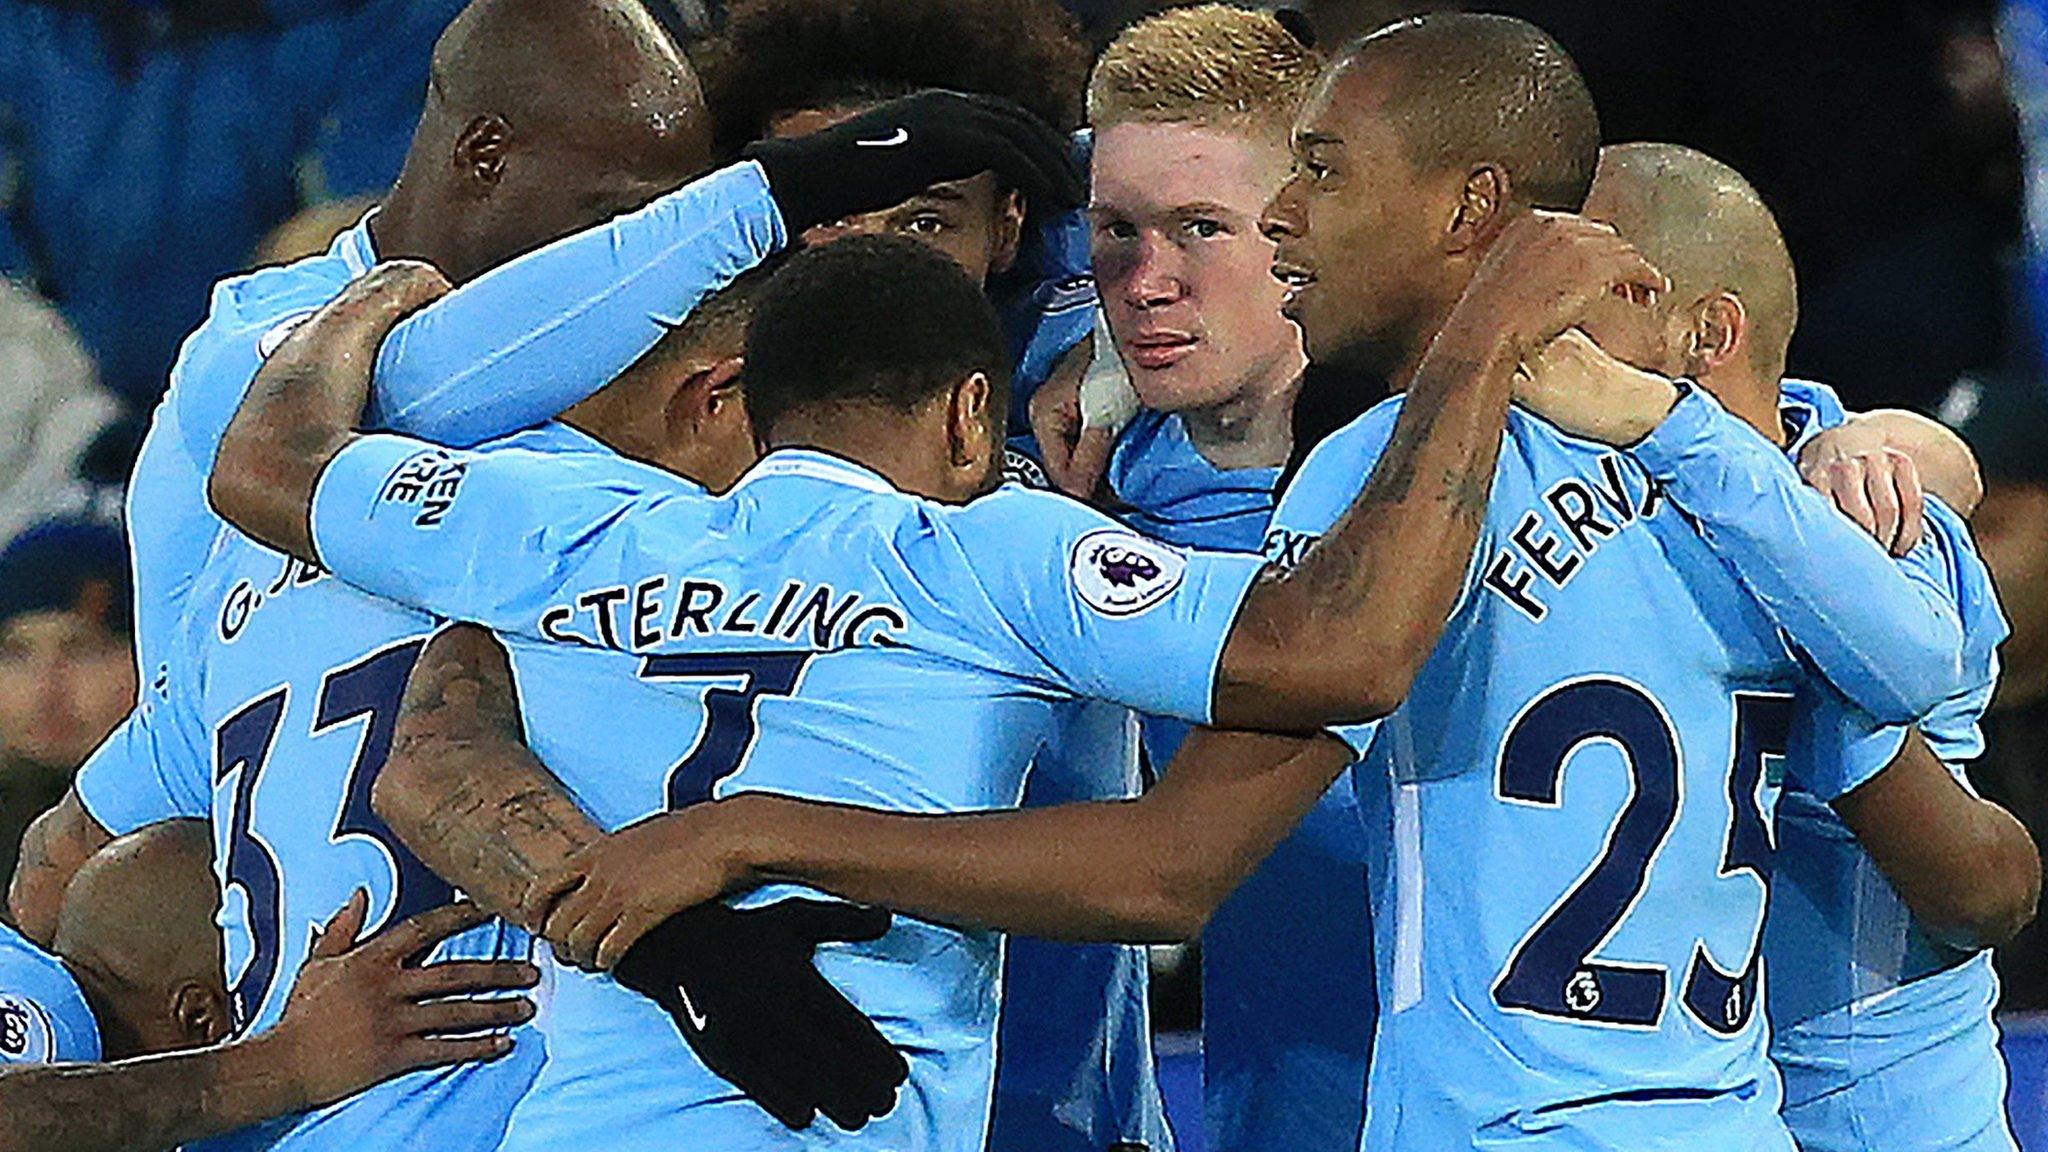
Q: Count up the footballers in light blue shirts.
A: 8